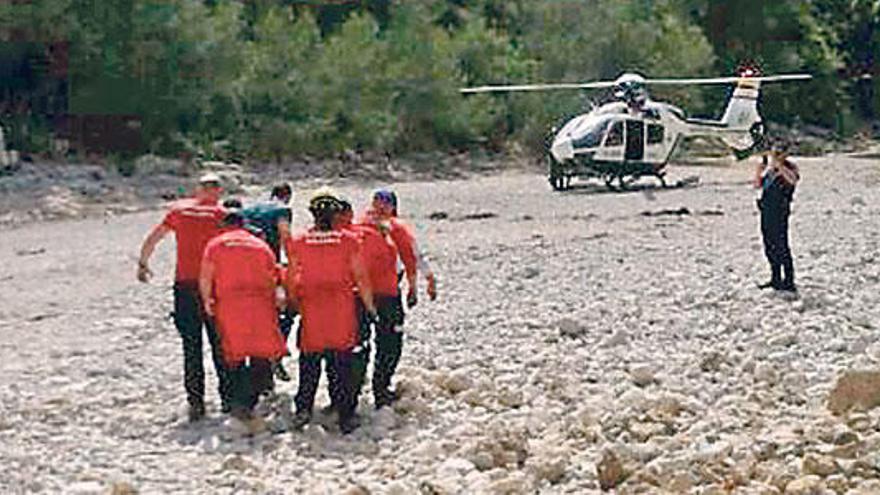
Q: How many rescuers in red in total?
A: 5